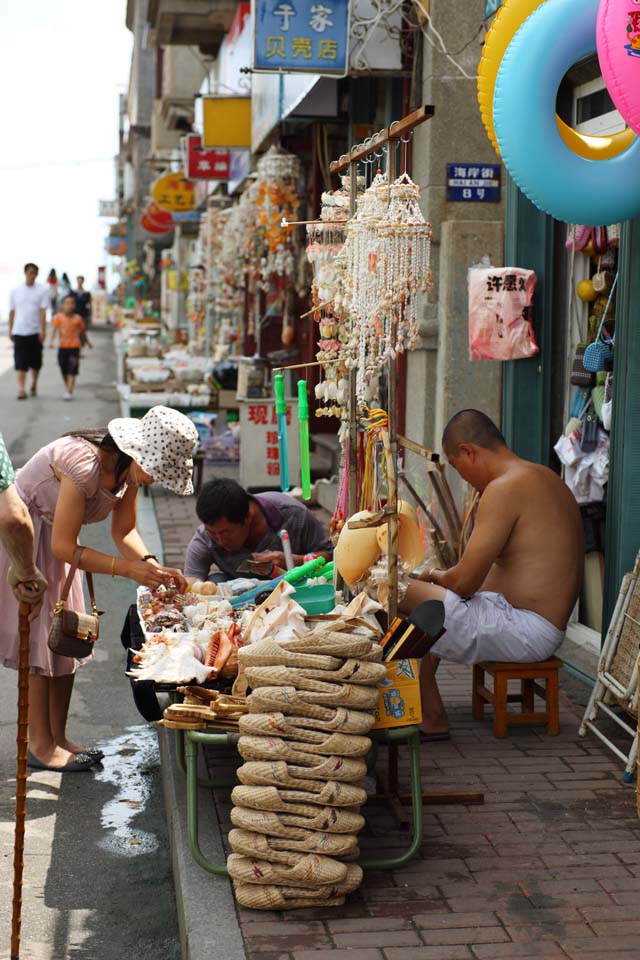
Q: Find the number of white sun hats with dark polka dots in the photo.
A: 1